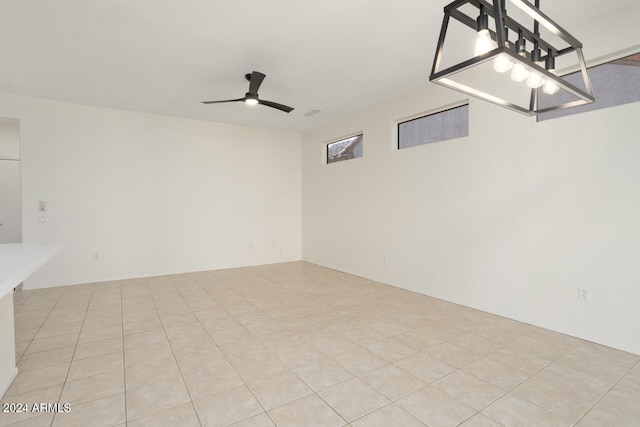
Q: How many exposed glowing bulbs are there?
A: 5